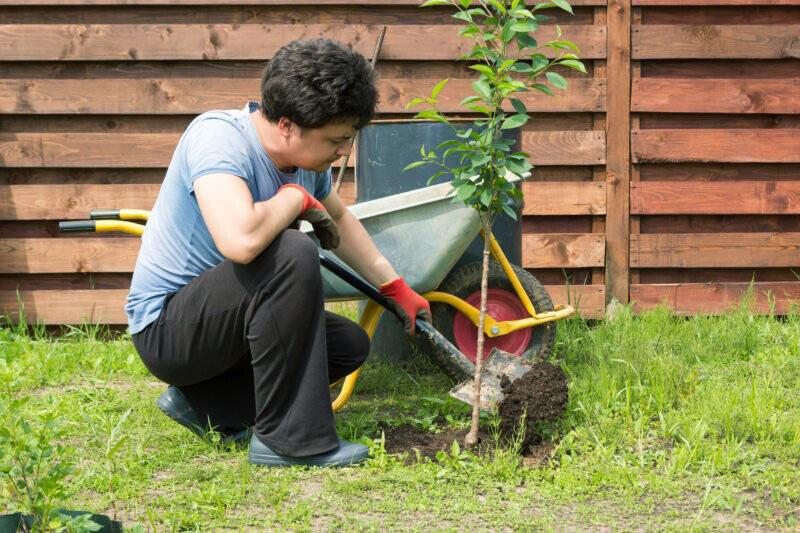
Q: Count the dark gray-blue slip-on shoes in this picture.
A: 2